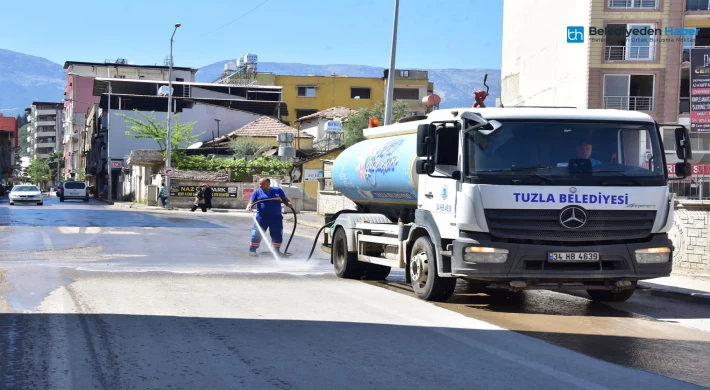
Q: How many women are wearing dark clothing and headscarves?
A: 2